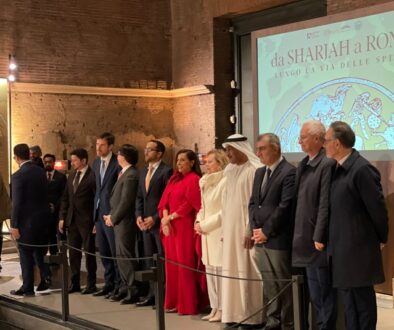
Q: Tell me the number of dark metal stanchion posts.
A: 3